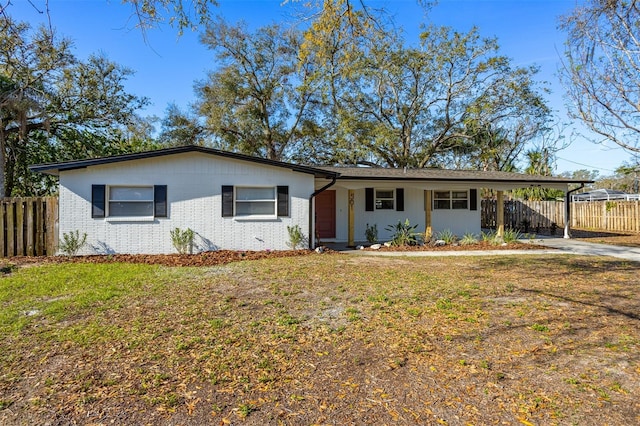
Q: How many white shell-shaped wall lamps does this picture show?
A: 0